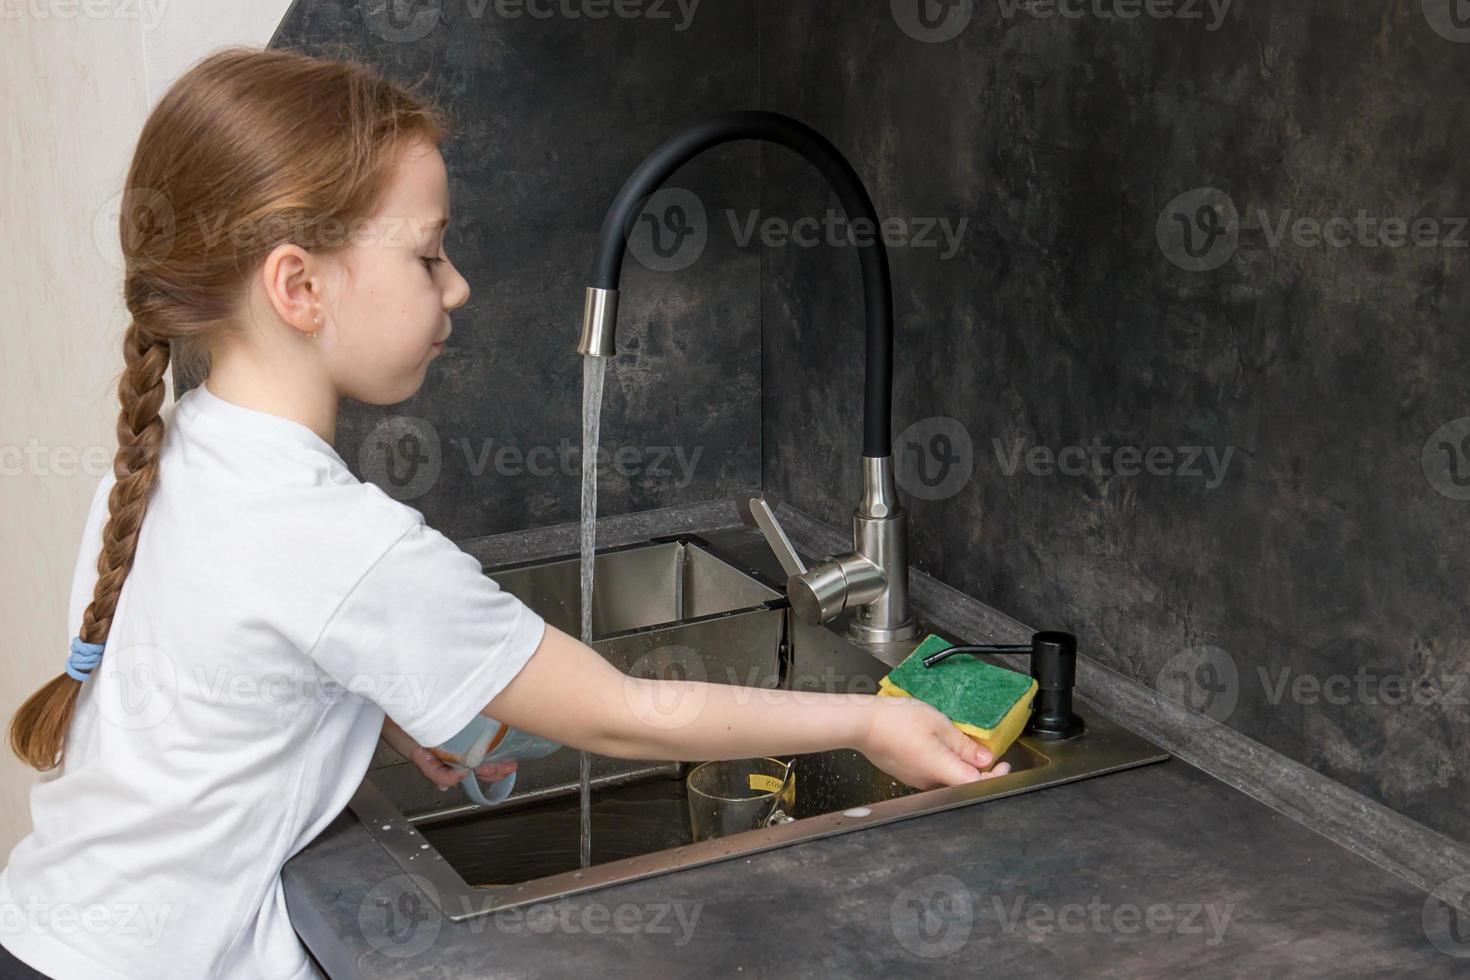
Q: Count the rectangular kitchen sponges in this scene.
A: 1